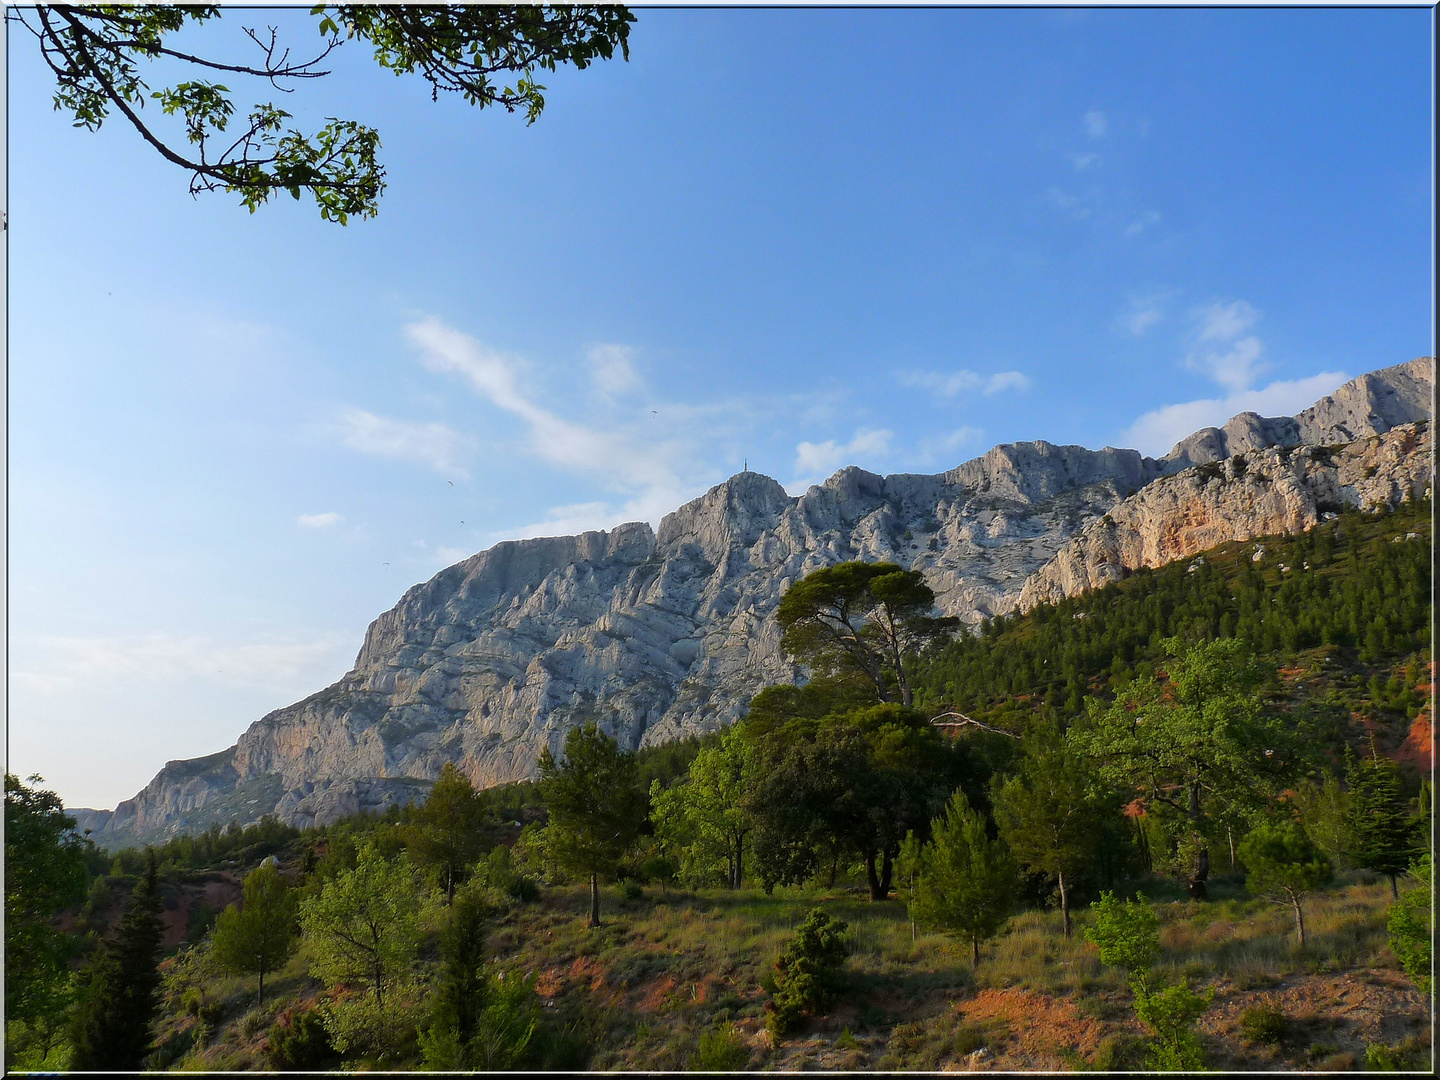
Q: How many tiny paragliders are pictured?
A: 4